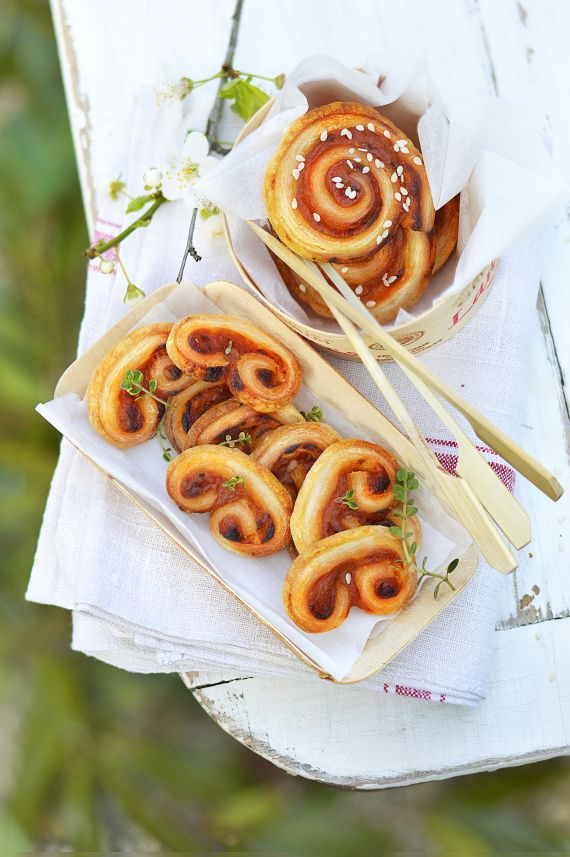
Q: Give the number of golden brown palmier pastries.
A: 8